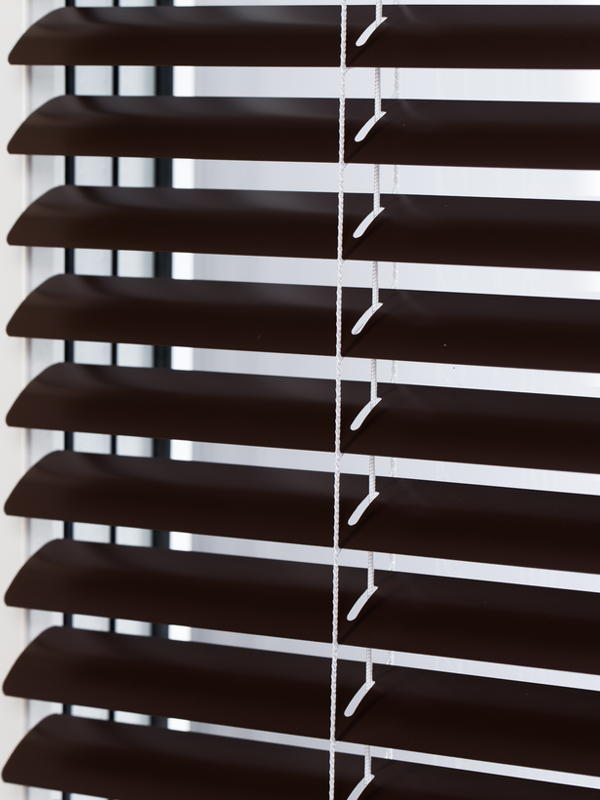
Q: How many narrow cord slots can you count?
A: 9